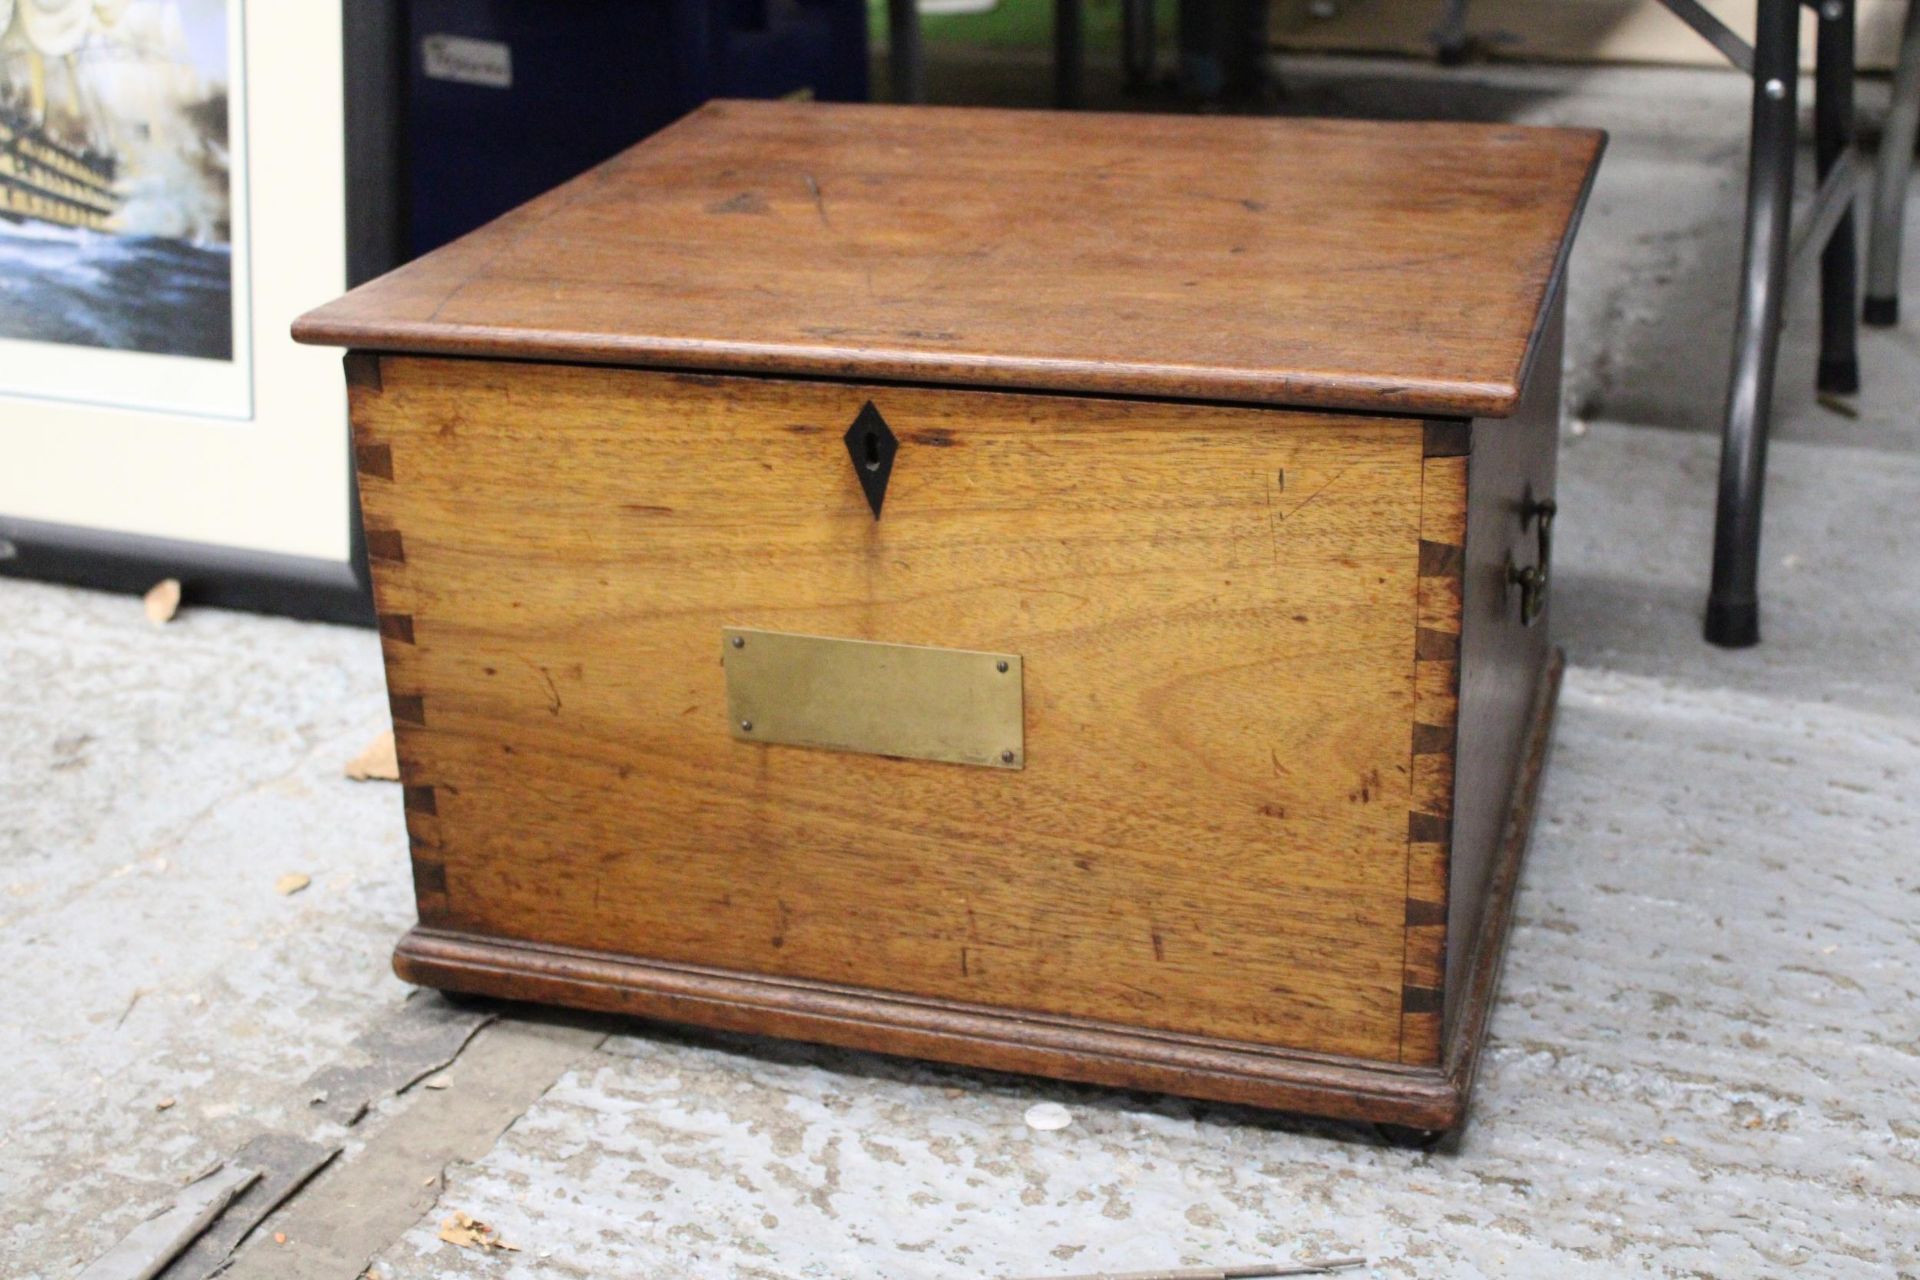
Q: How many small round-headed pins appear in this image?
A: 4